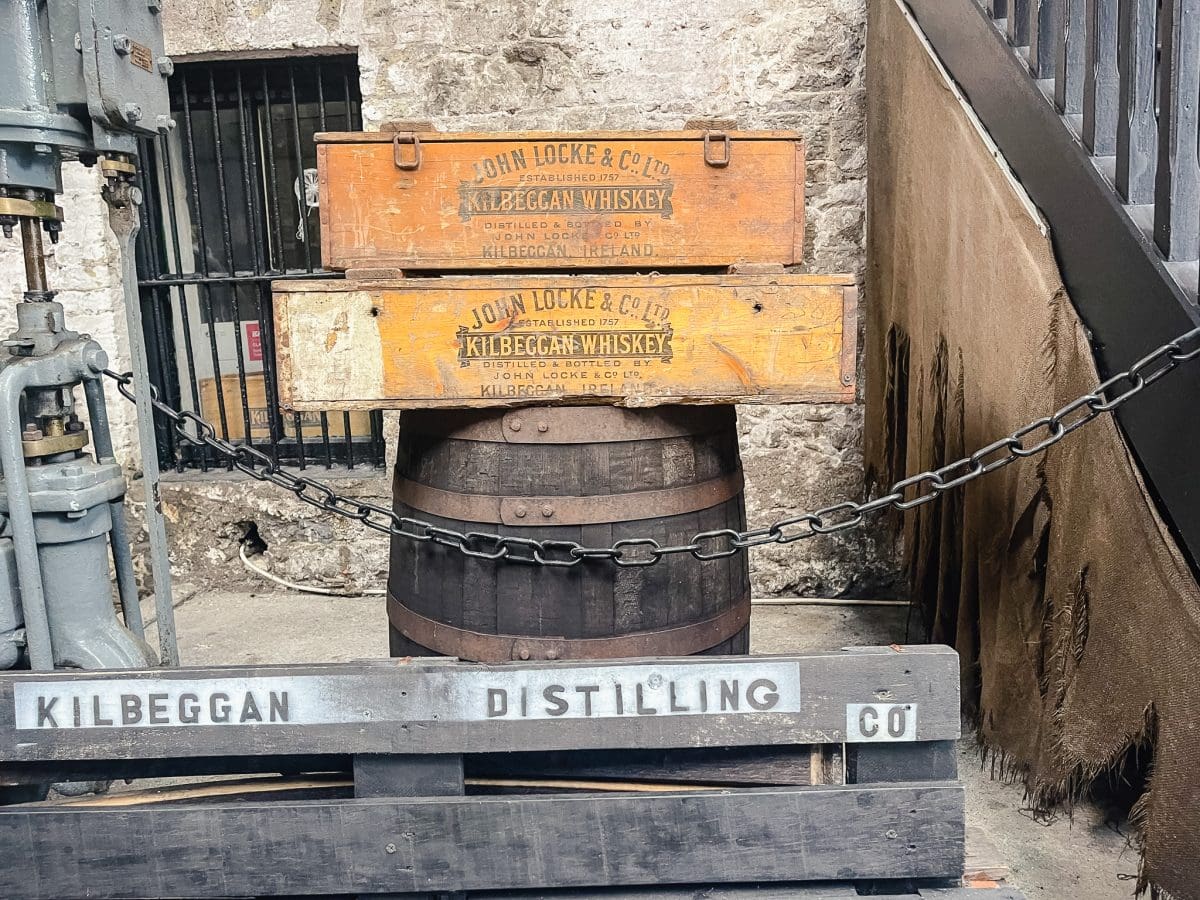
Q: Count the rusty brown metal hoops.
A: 3